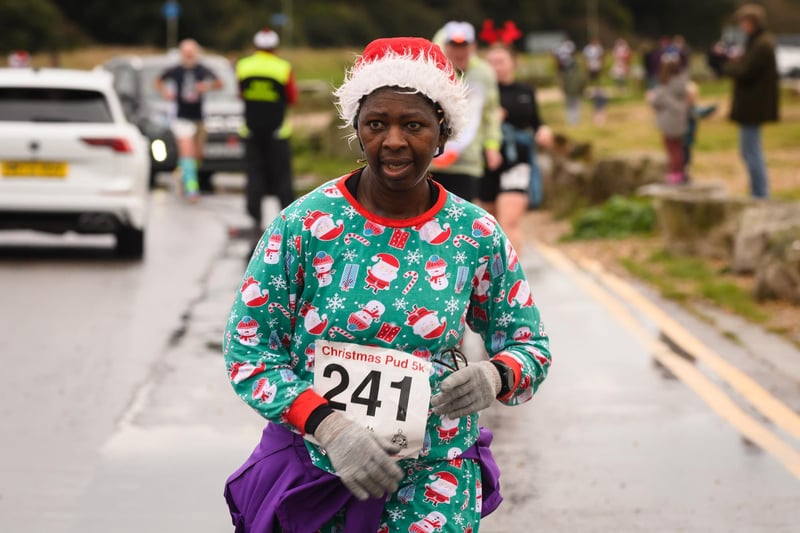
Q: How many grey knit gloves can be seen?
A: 2